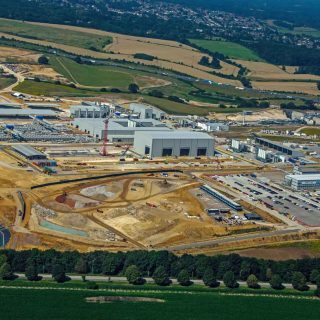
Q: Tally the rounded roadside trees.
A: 11